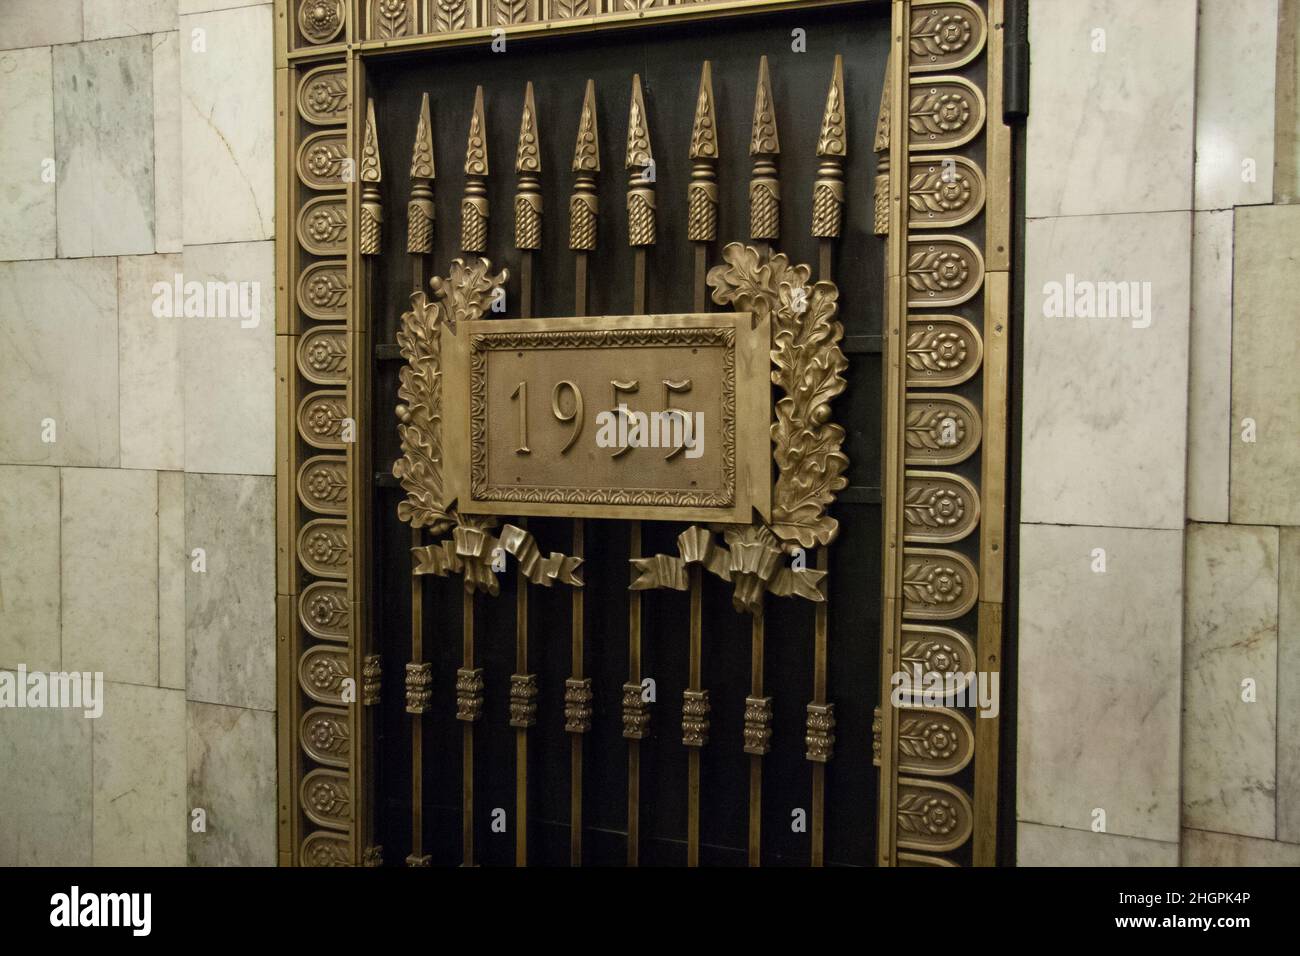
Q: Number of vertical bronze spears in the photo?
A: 10